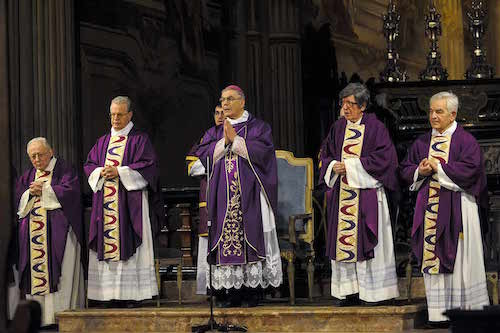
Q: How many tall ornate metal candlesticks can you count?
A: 3